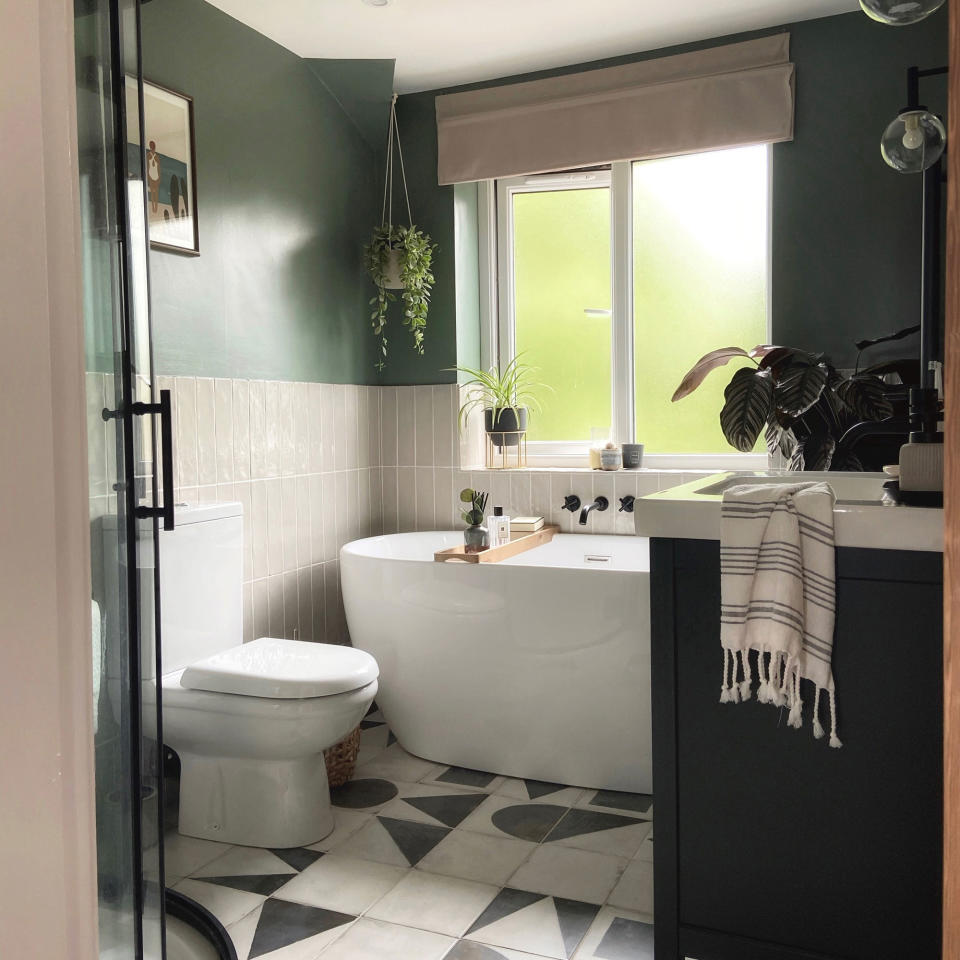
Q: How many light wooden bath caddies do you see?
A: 1